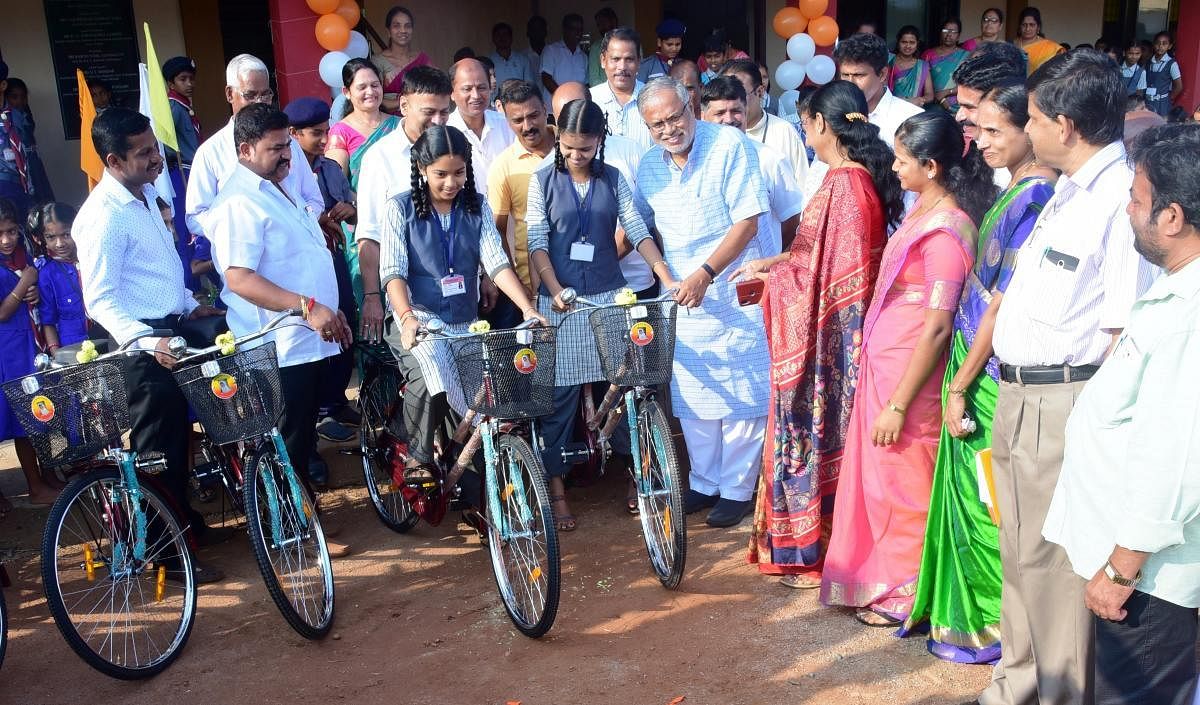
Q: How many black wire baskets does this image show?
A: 4